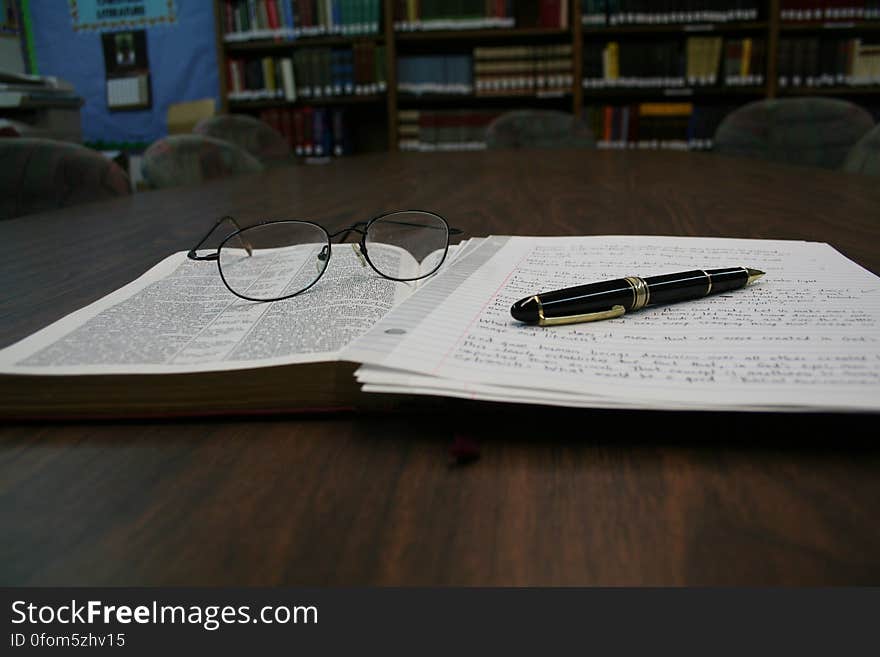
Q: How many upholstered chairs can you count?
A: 6